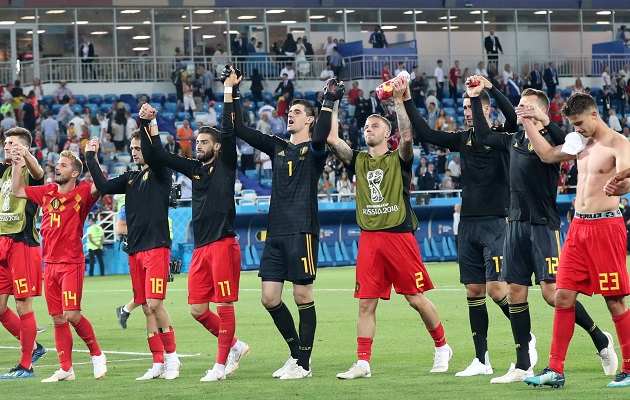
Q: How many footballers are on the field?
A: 9